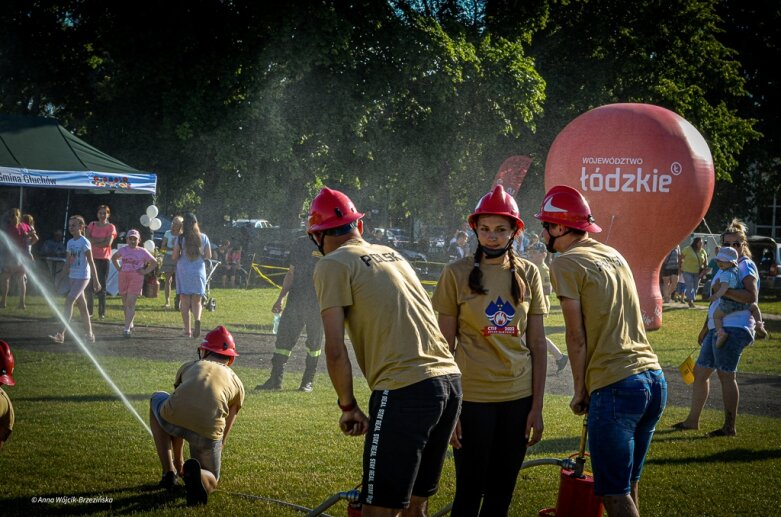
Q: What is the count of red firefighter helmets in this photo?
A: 5